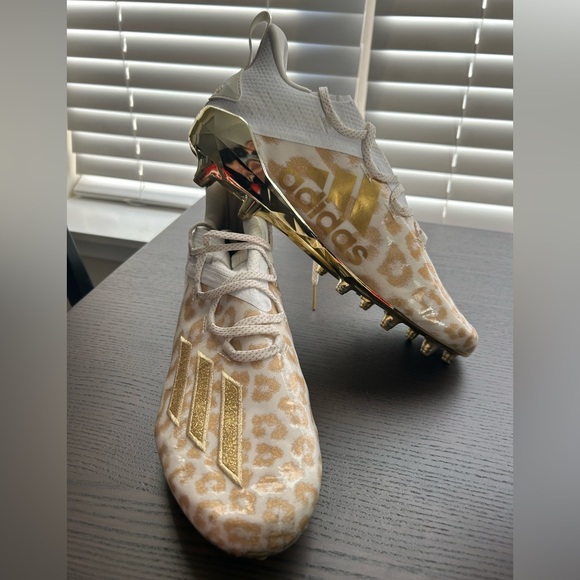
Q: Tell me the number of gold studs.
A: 9